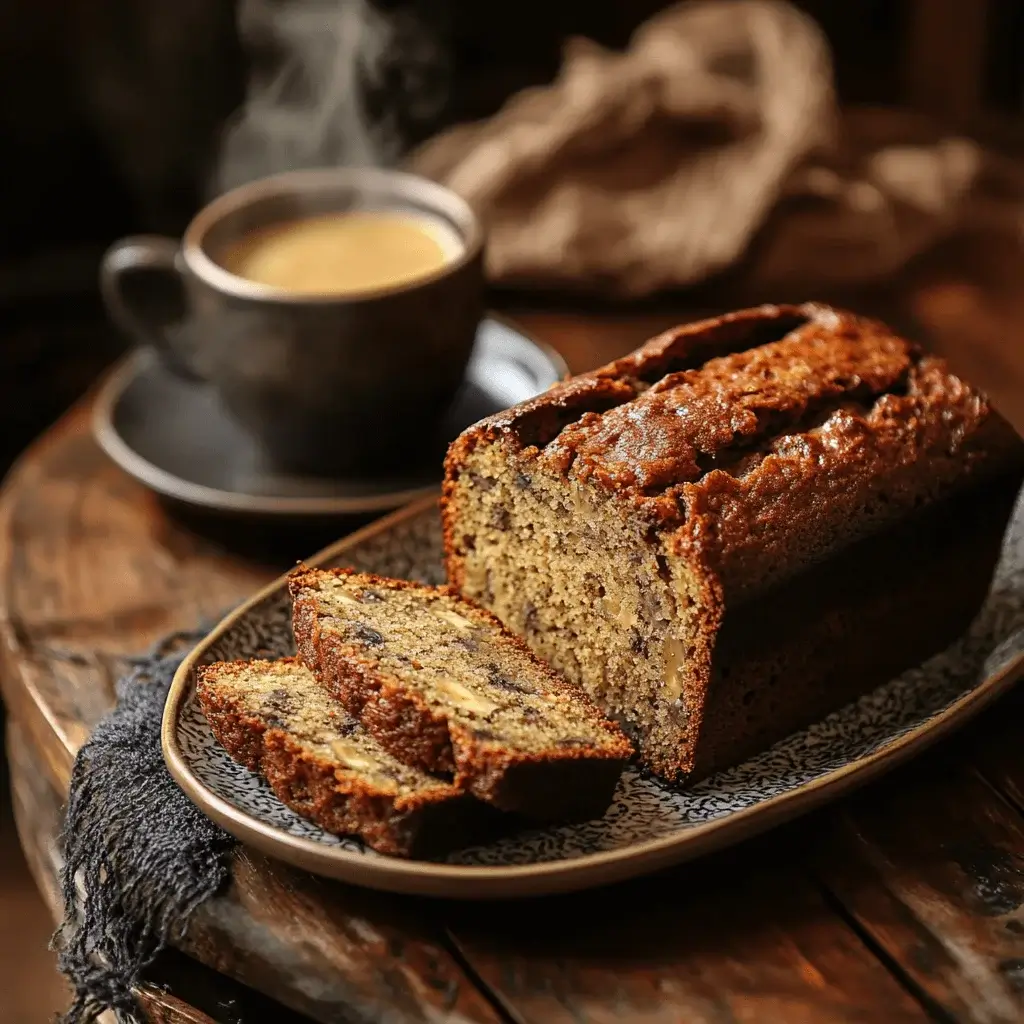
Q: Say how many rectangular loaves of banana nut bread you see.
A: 1